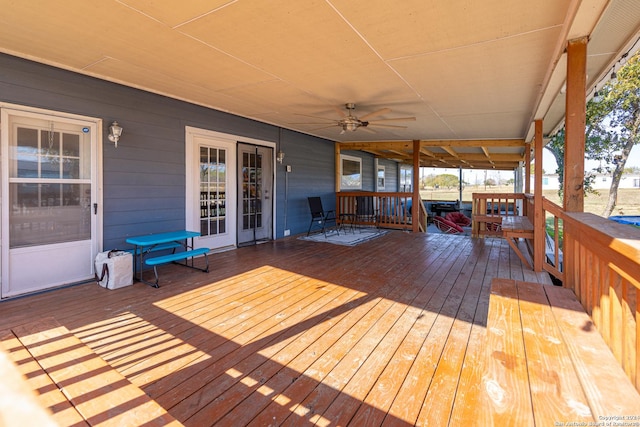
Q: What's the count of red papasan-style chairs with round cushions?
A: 2